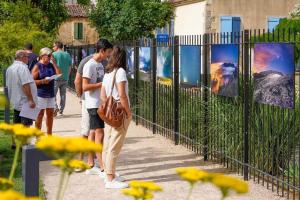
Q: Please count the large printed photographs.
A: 6